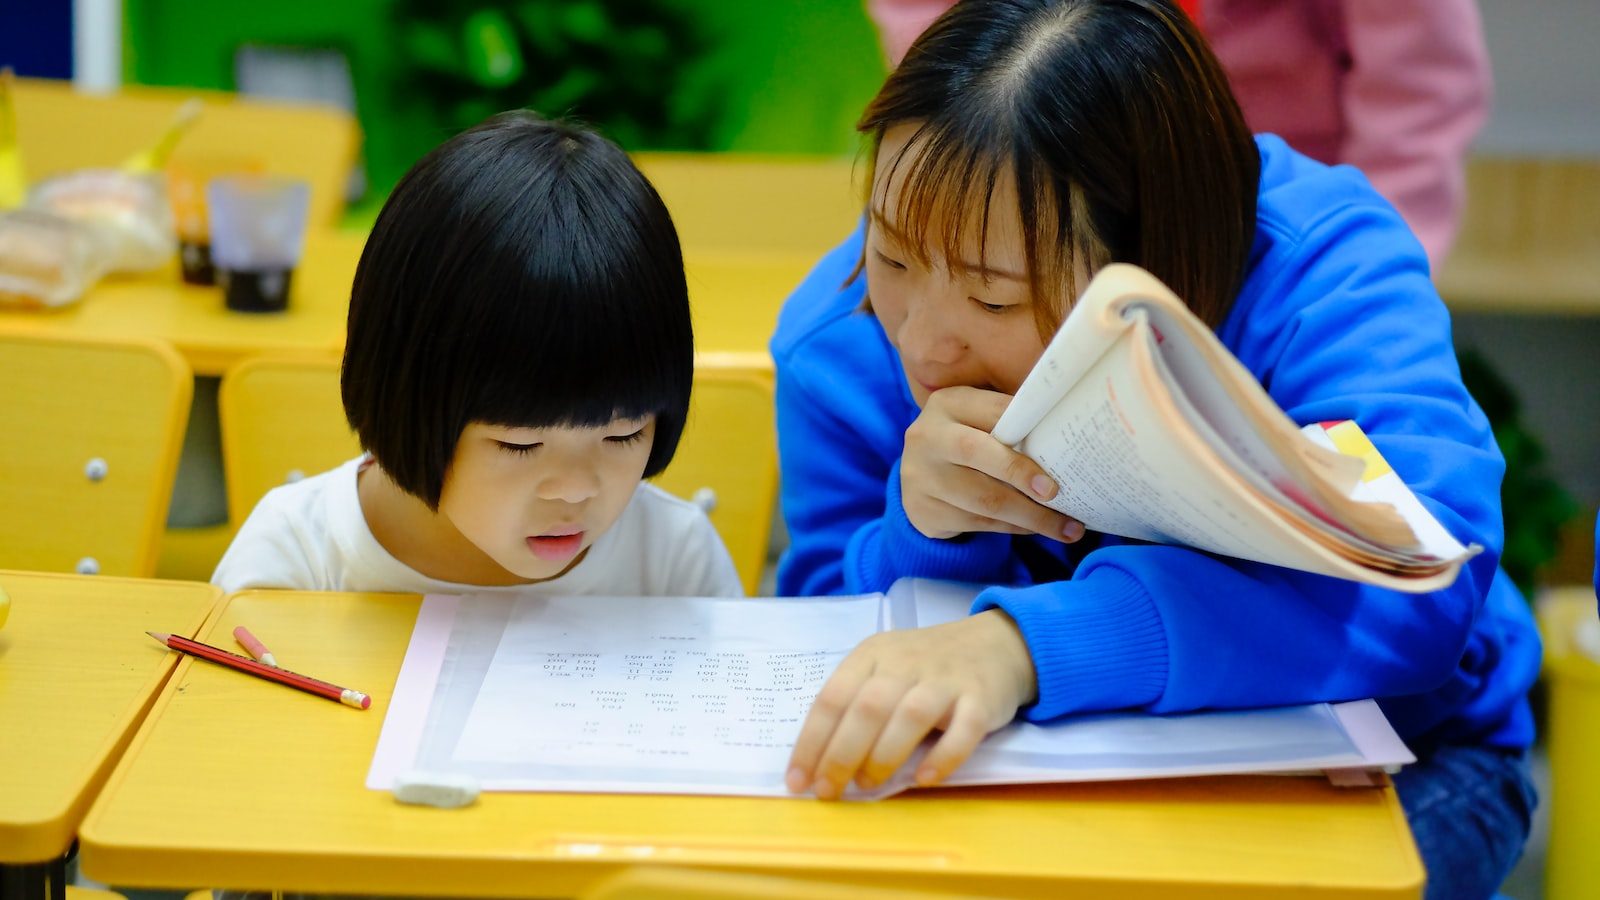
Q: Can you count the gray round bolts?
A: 4